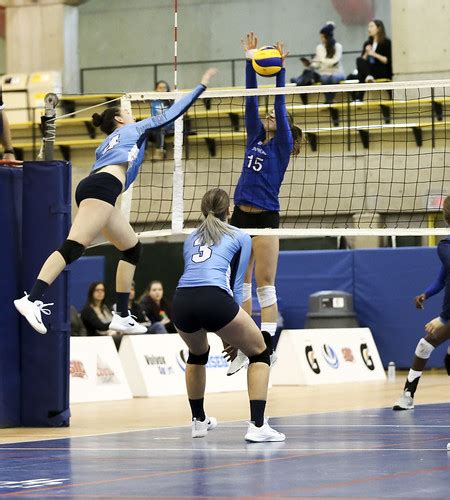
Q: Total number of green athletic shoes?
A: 0